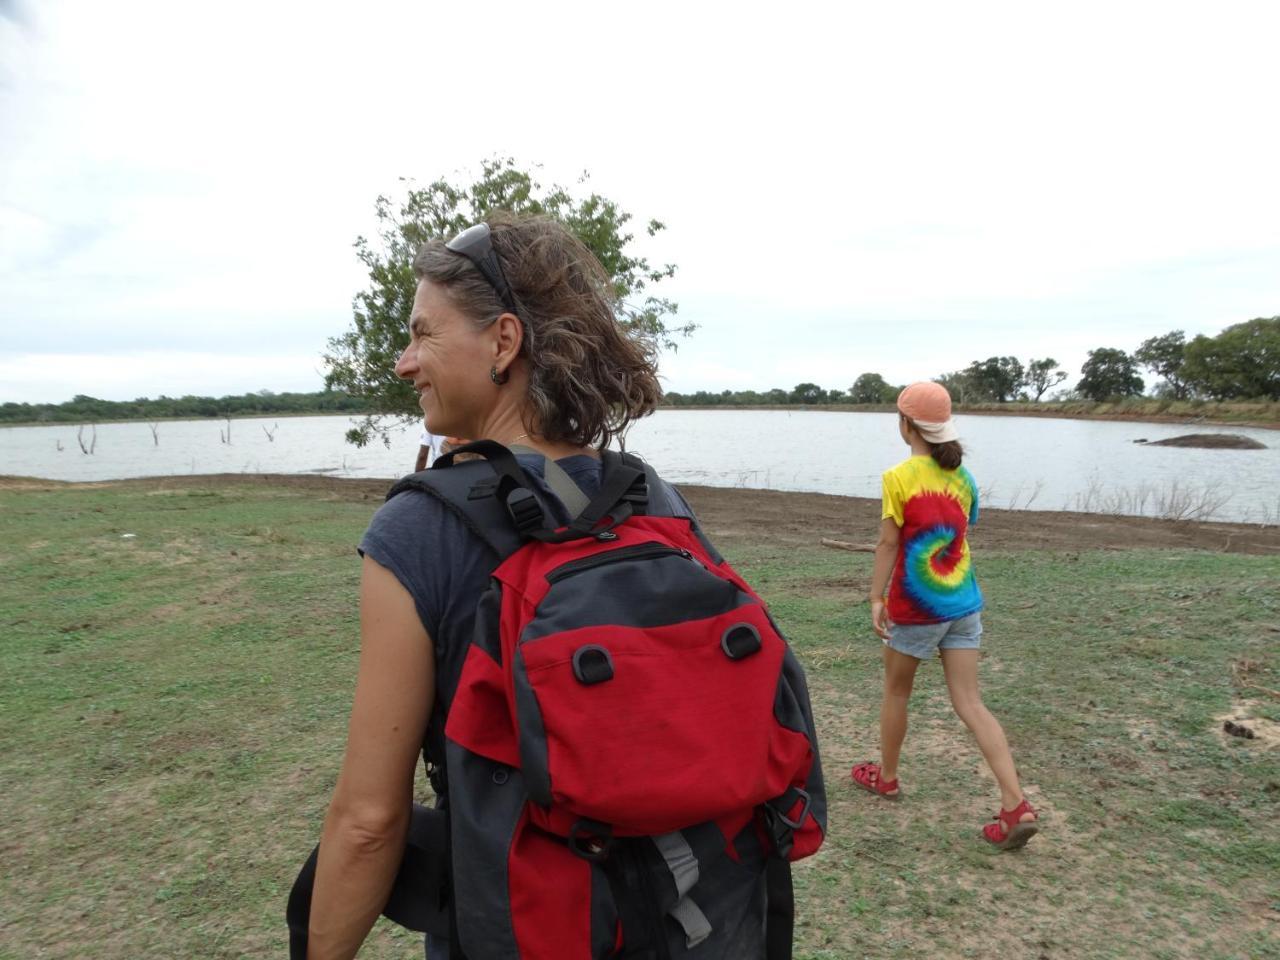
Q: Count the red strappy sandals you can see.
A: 2